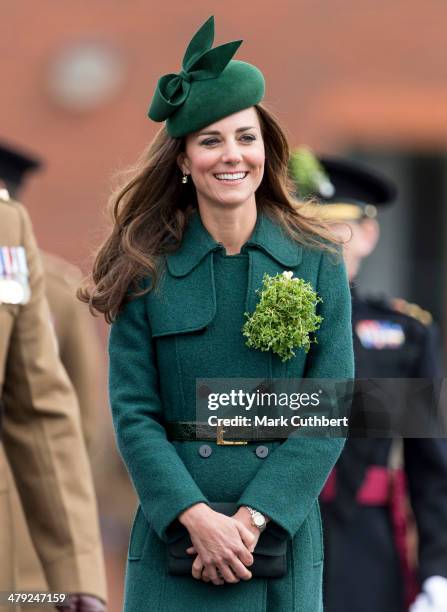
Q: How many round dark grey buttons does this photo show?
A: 2